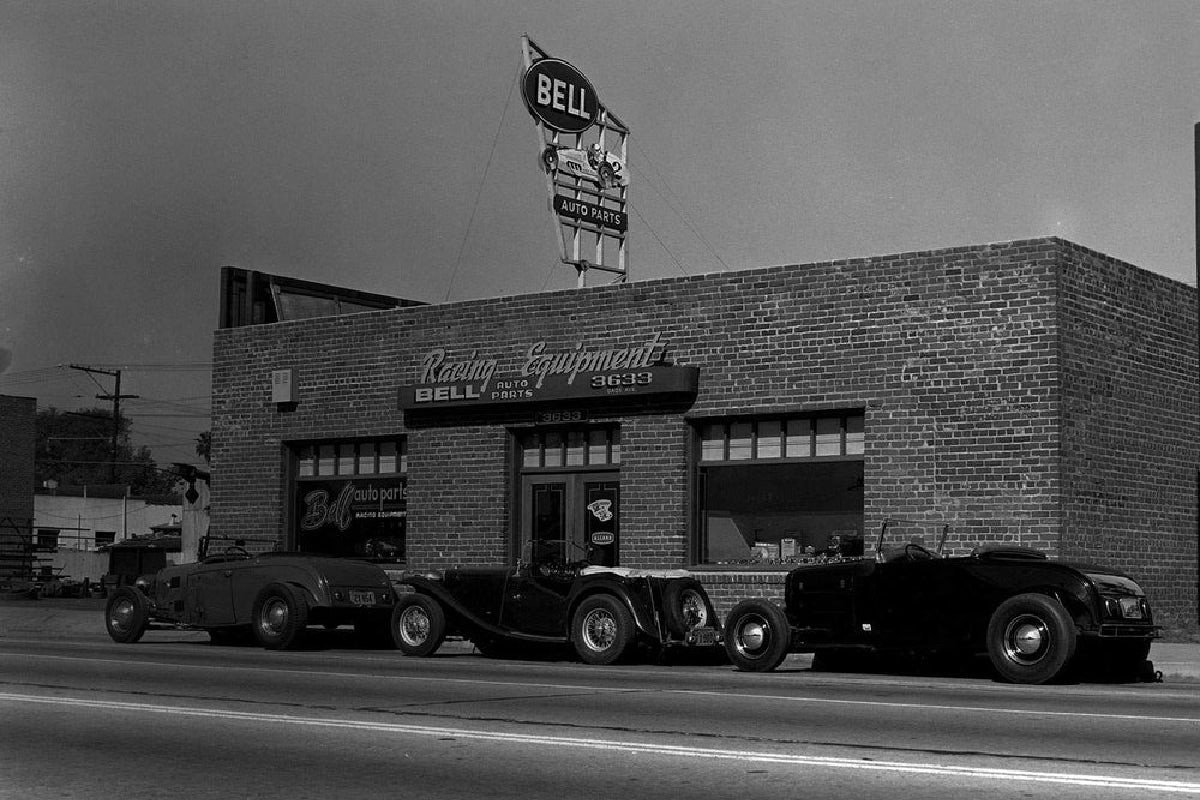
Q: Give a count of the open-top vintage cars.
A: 3